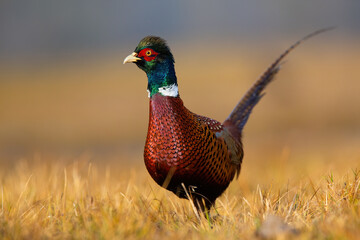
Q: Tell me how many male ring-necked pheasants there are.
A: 1